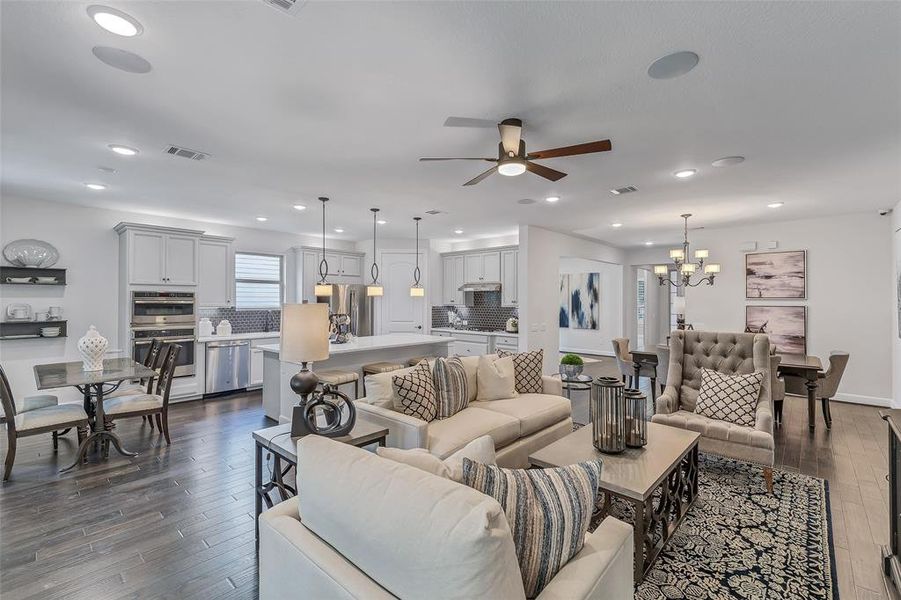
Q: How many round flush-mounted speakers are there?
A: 4